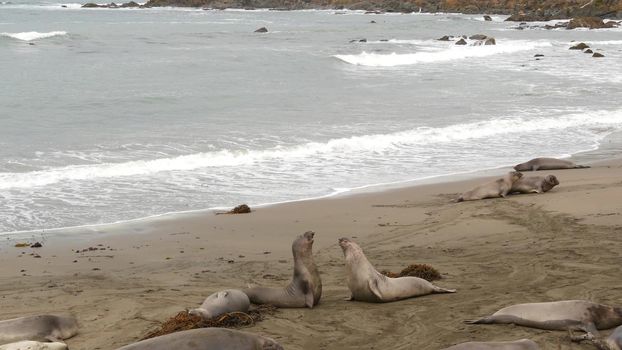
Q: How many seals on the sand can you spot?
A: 12